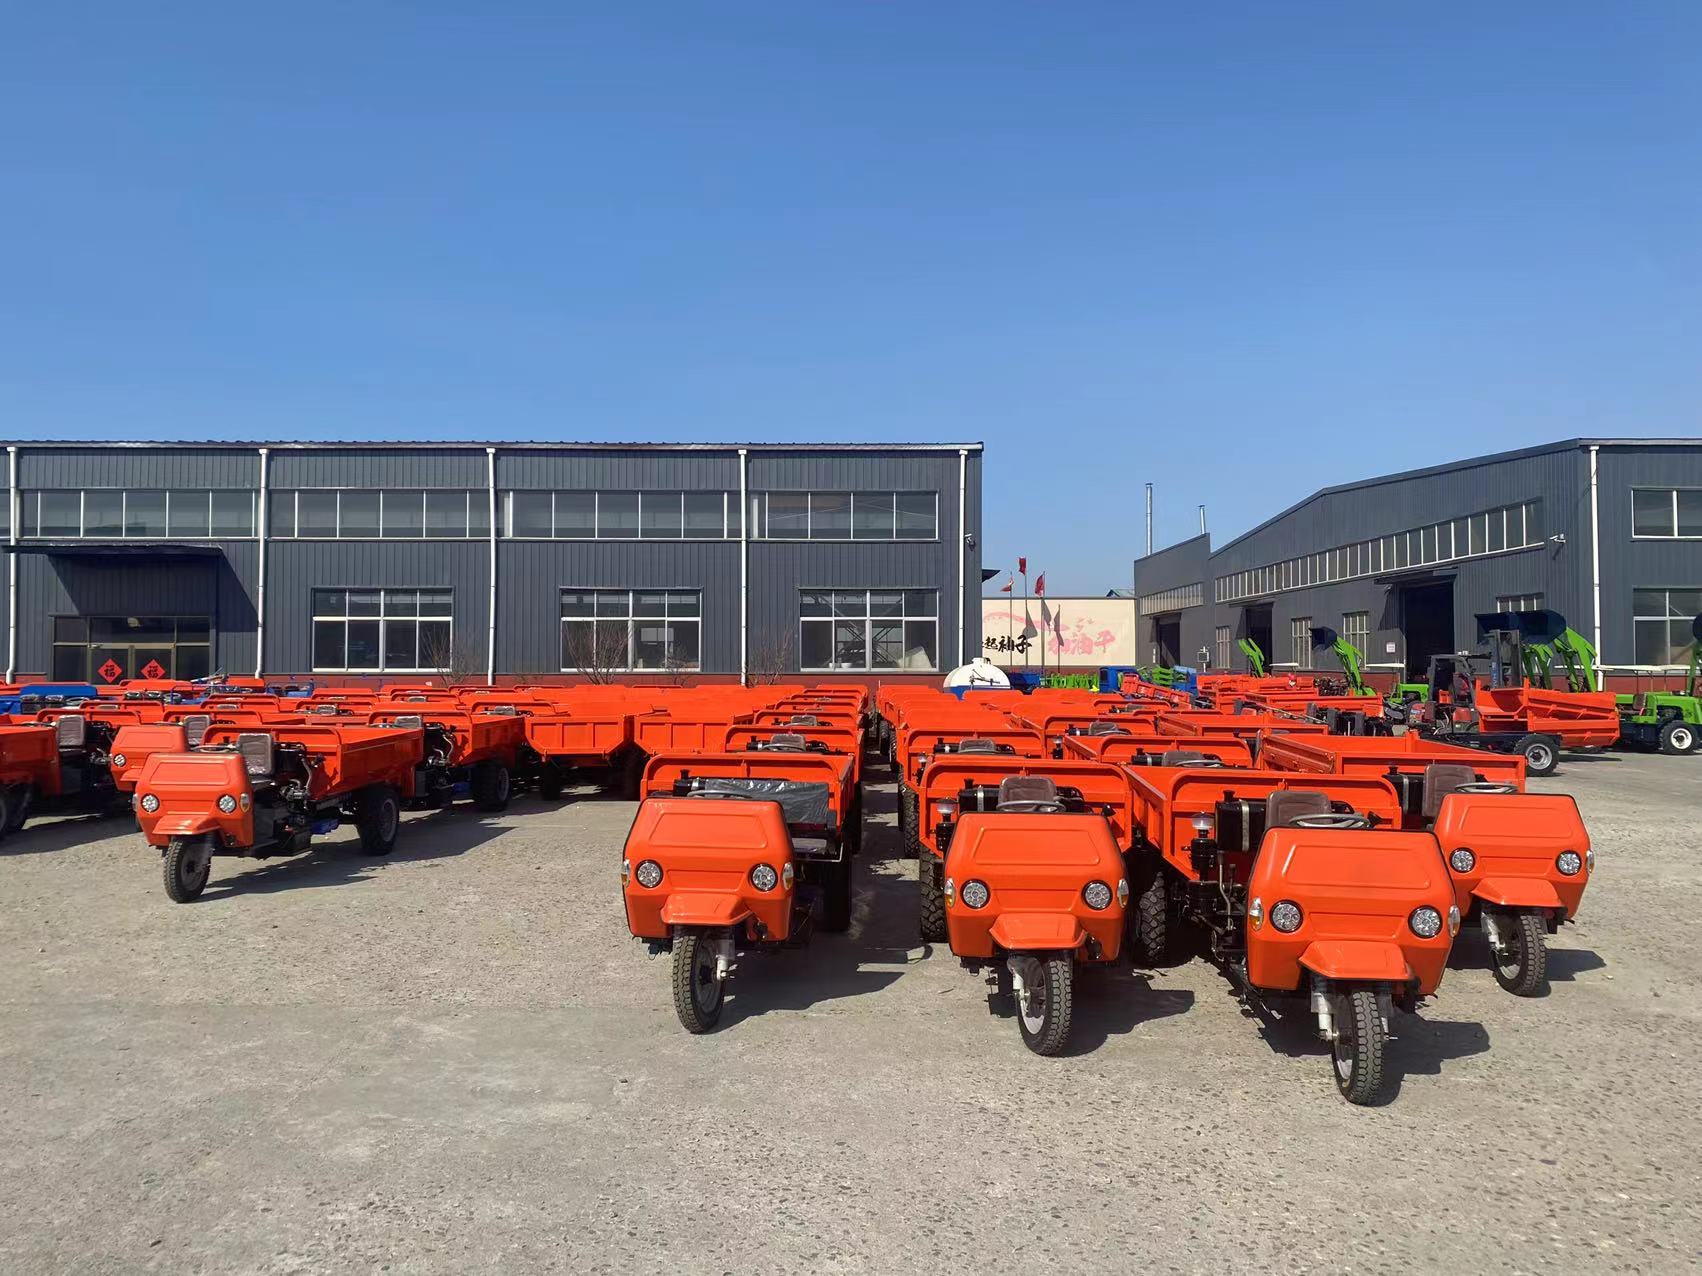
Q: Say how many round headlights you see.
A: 11